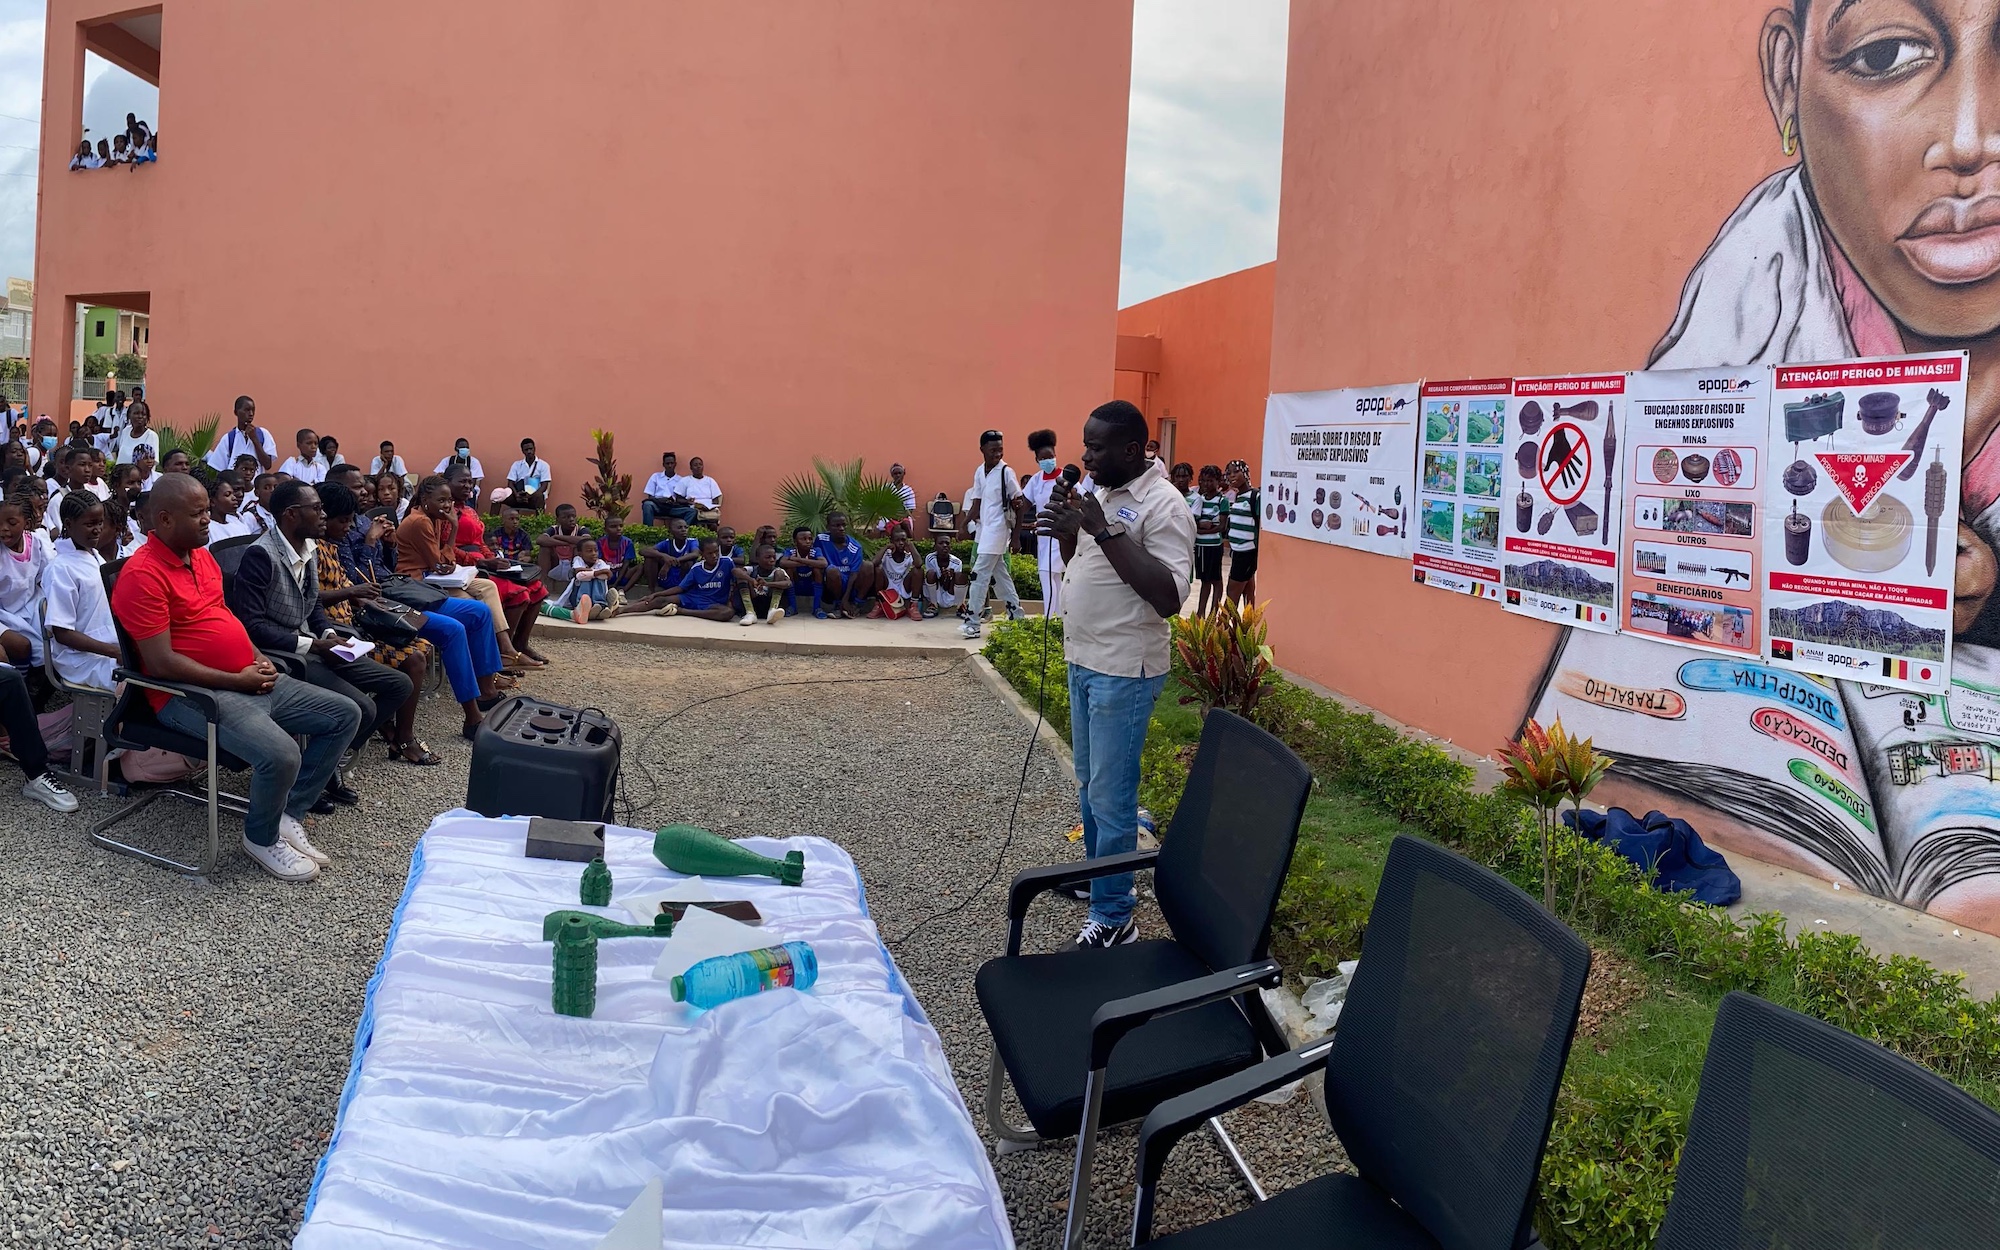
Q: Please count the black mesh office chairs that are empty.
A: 3